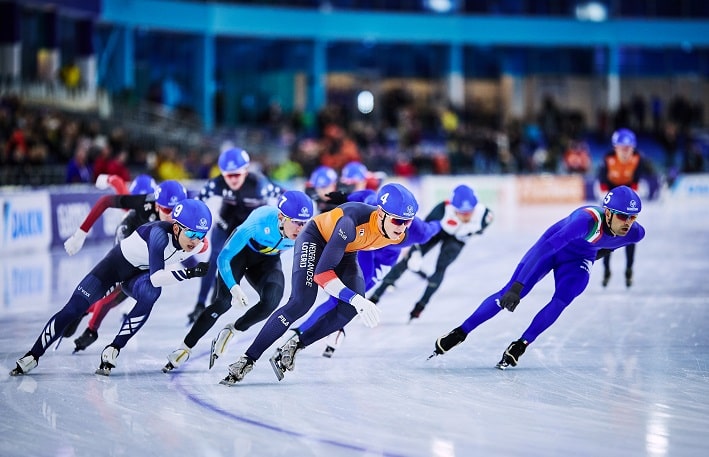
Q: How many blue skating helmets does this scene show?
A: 11